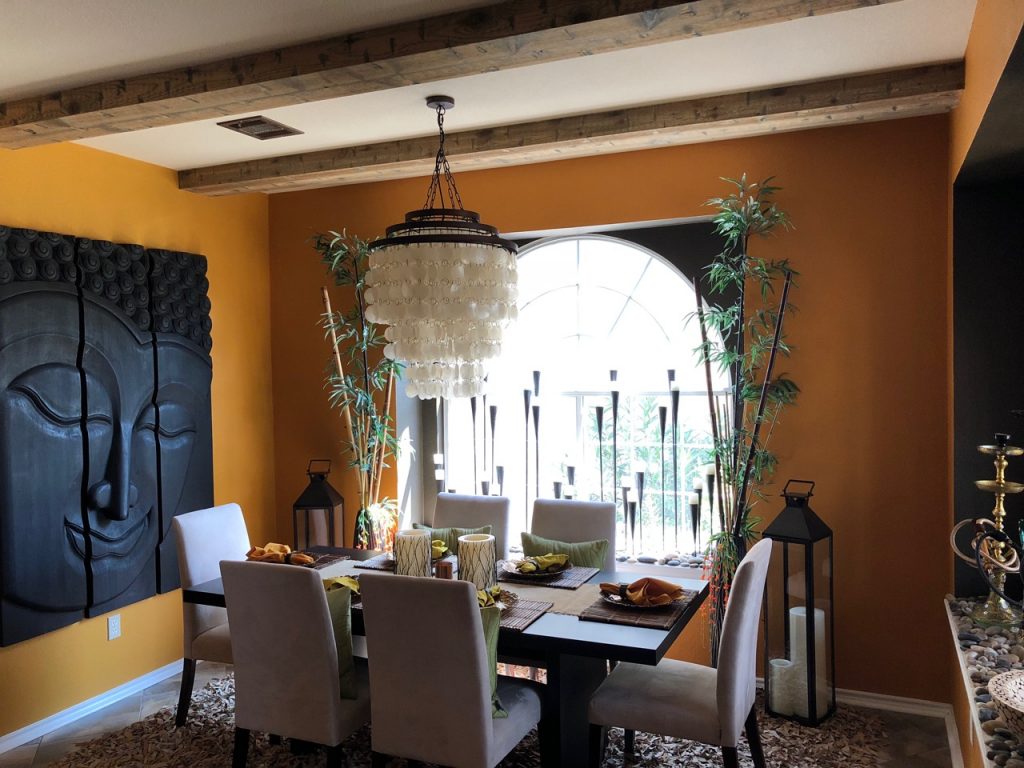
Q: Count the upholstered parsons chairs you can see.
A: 6